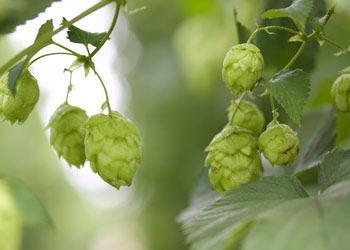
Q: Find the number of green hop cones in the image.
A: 8